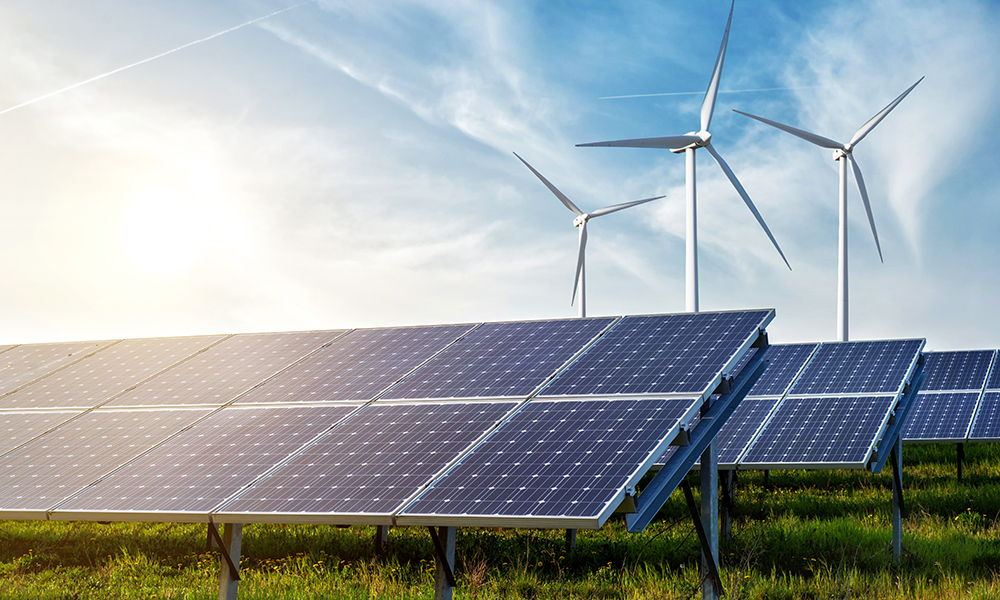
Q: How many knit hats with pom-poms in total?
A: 0